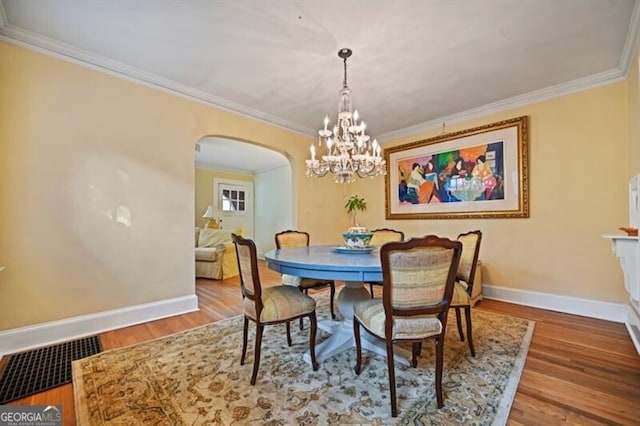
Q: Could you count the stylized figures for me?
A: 4